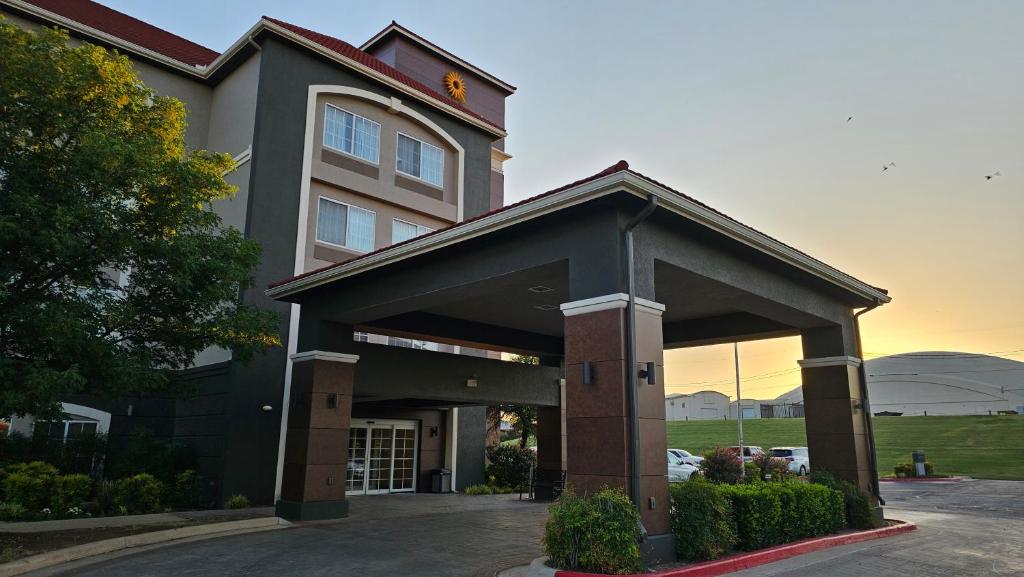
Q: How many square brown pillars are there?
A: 4